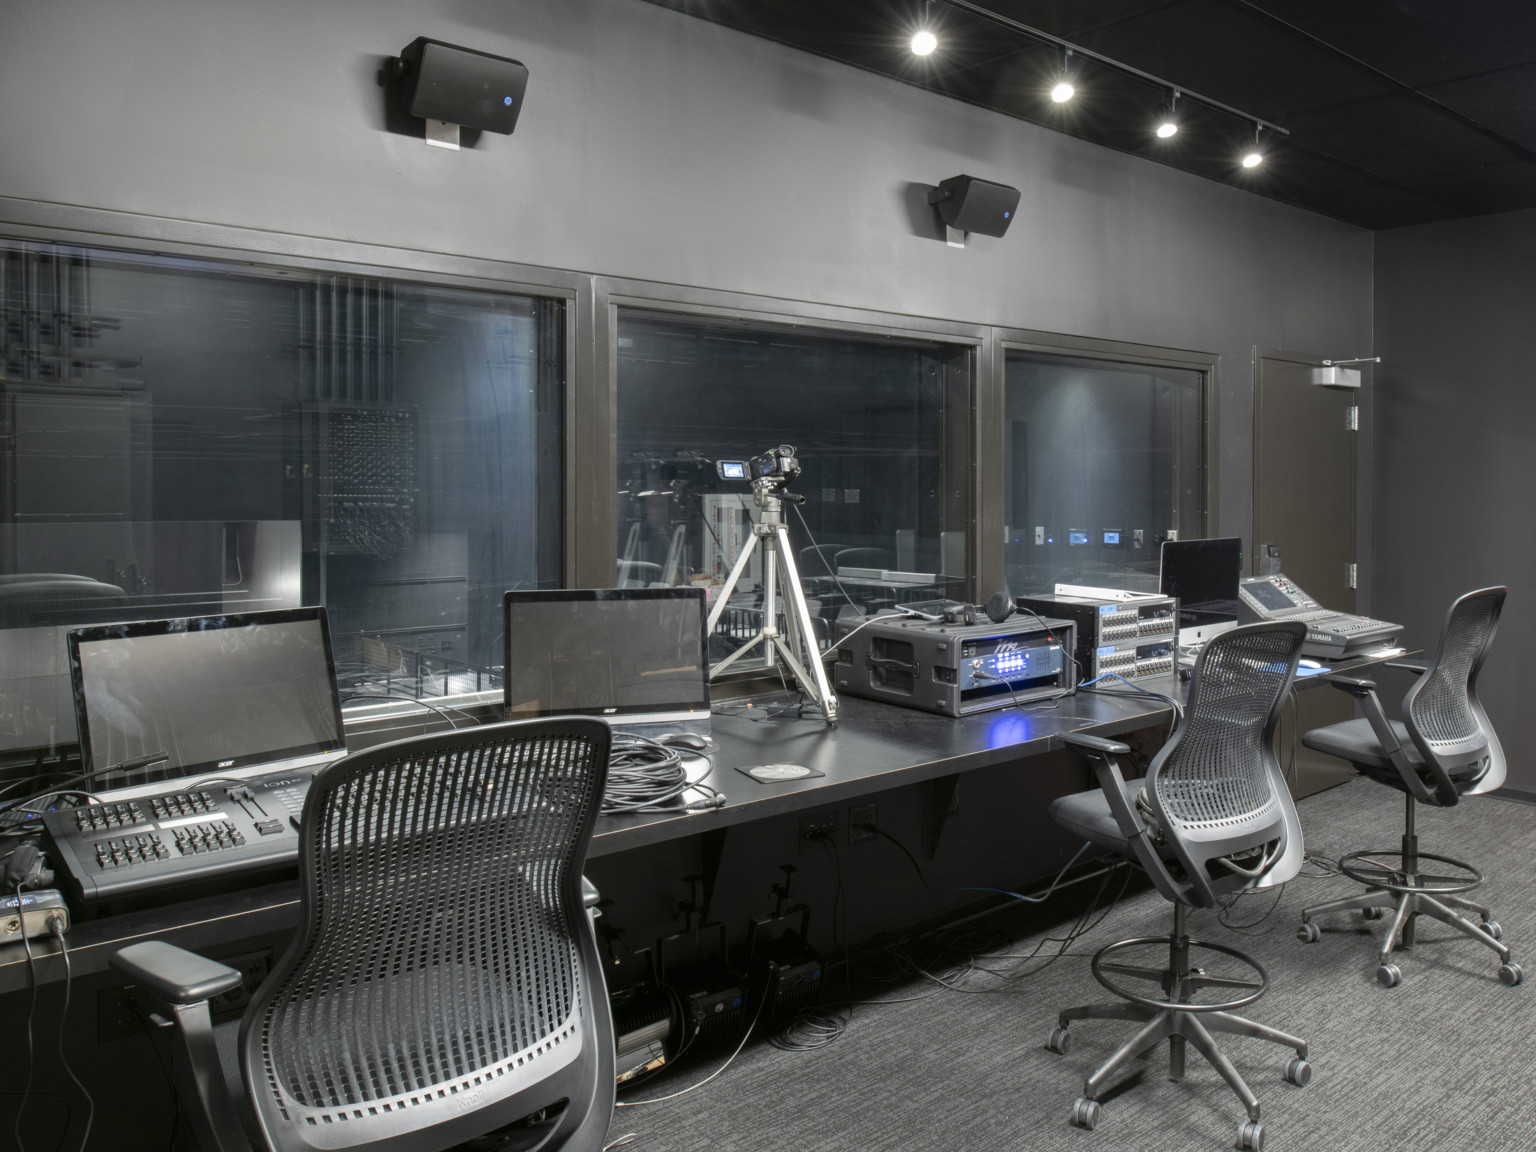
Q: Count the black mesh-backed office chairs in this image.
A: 3